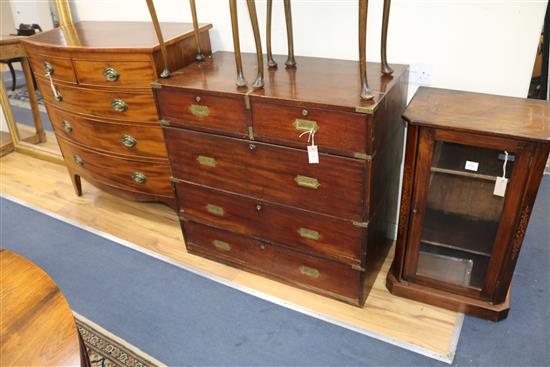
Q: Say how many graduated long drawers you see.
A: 6